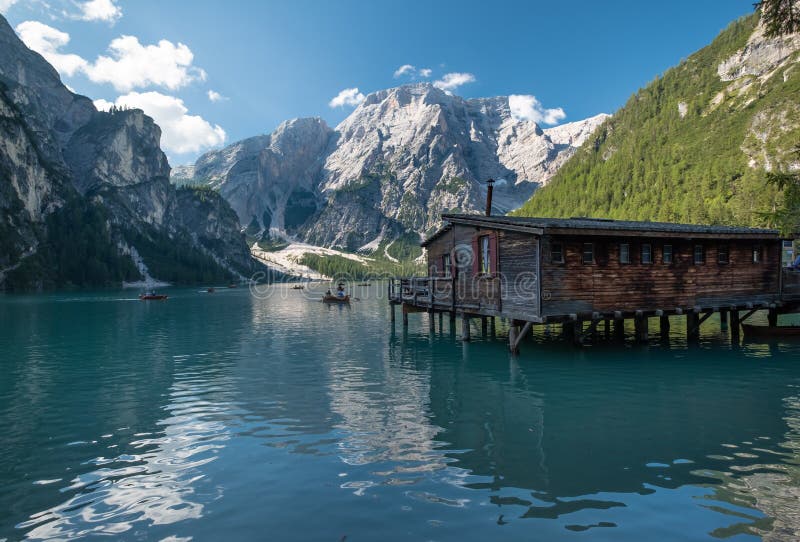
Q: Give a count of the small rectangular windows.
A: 8